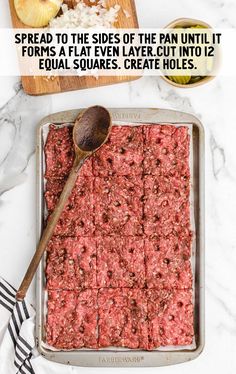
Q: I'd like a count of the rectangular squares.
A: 12